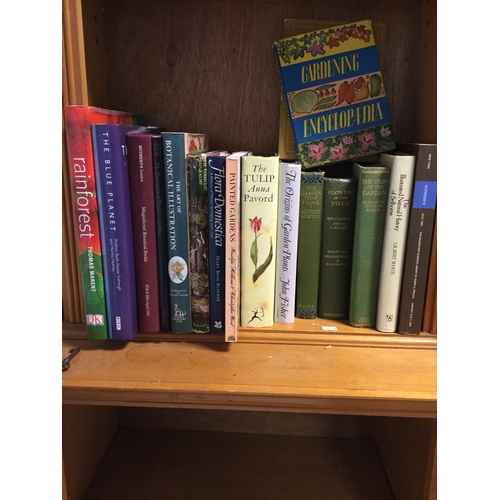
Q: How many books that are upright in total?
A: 15